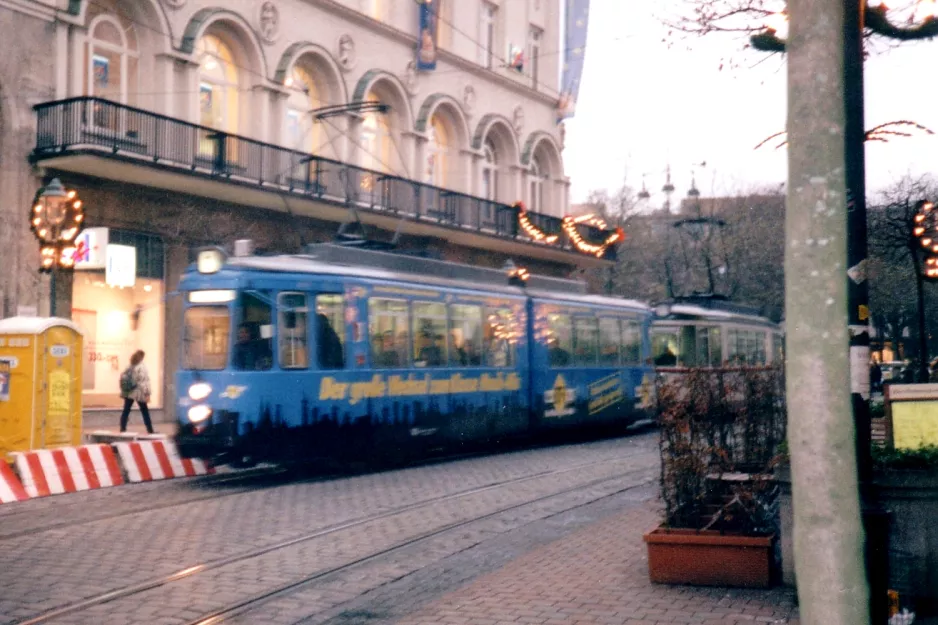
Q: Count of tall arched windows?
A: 7